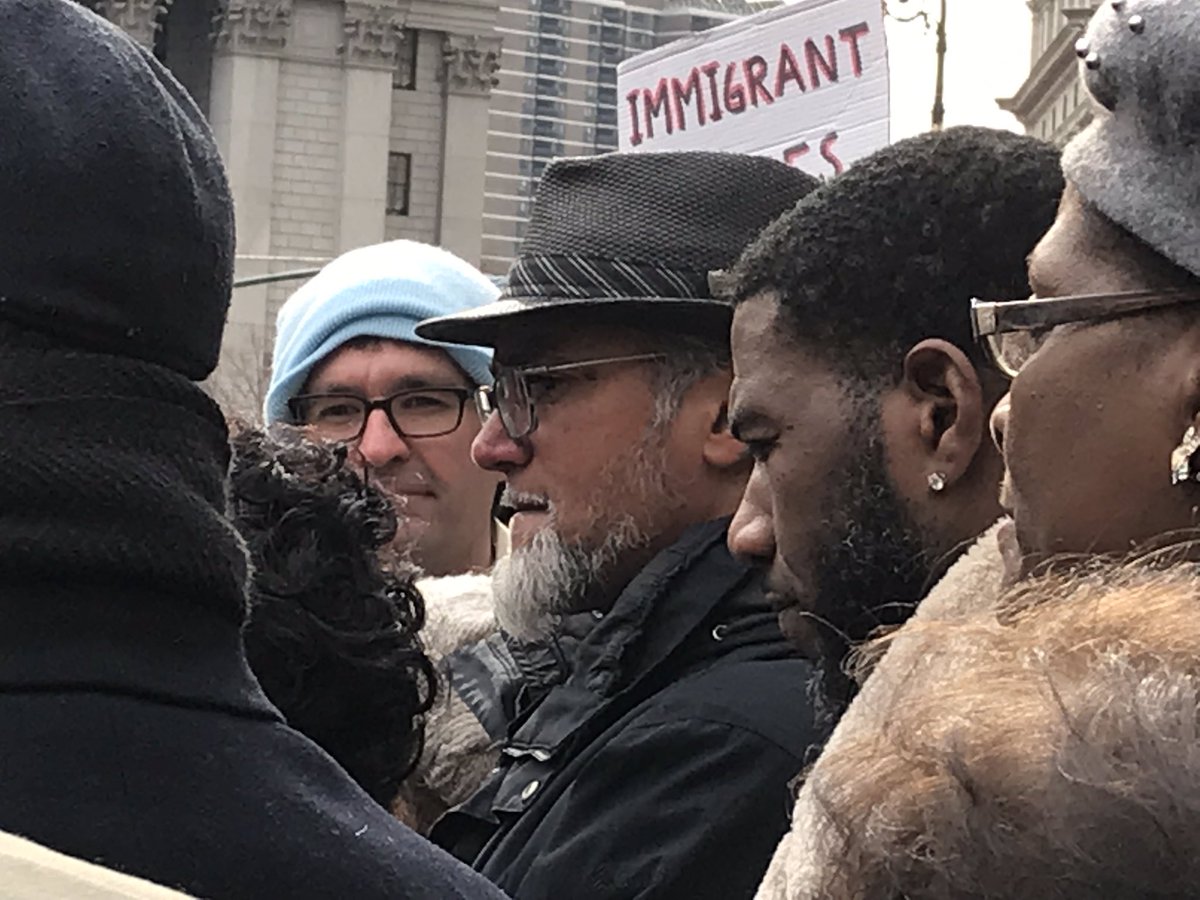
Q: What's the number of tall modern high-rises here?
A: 1